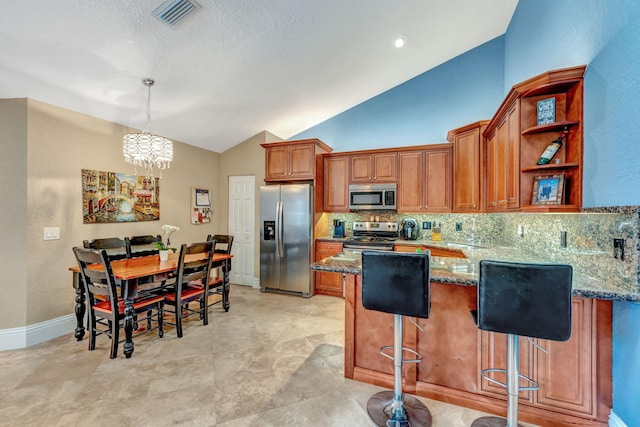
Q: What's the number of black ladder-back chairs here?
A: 5